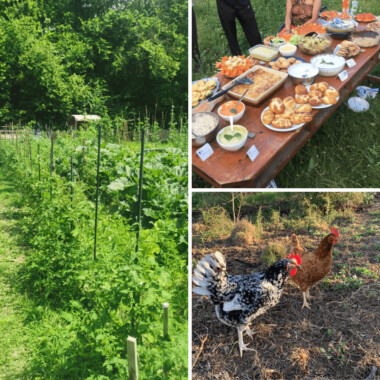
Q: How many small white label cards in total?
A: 4